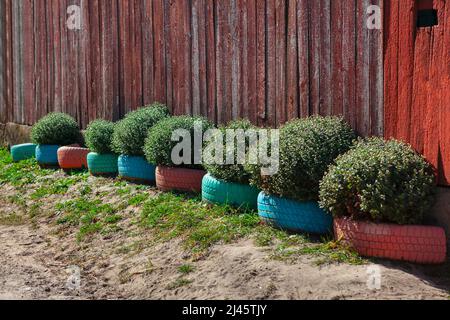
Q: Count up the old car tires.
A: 9